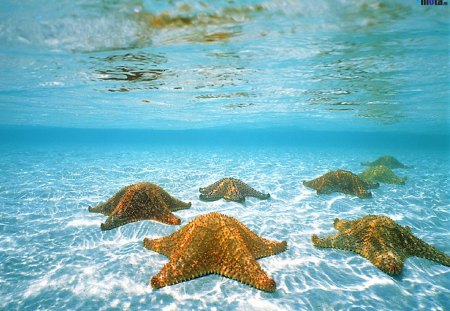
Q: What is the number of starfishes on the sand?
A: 7